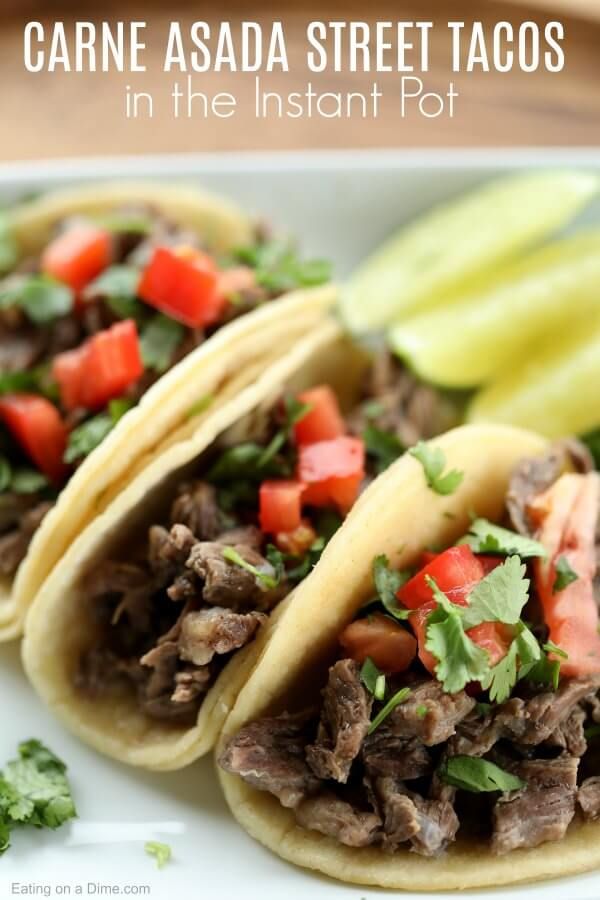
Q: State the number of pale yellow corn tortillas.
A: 3